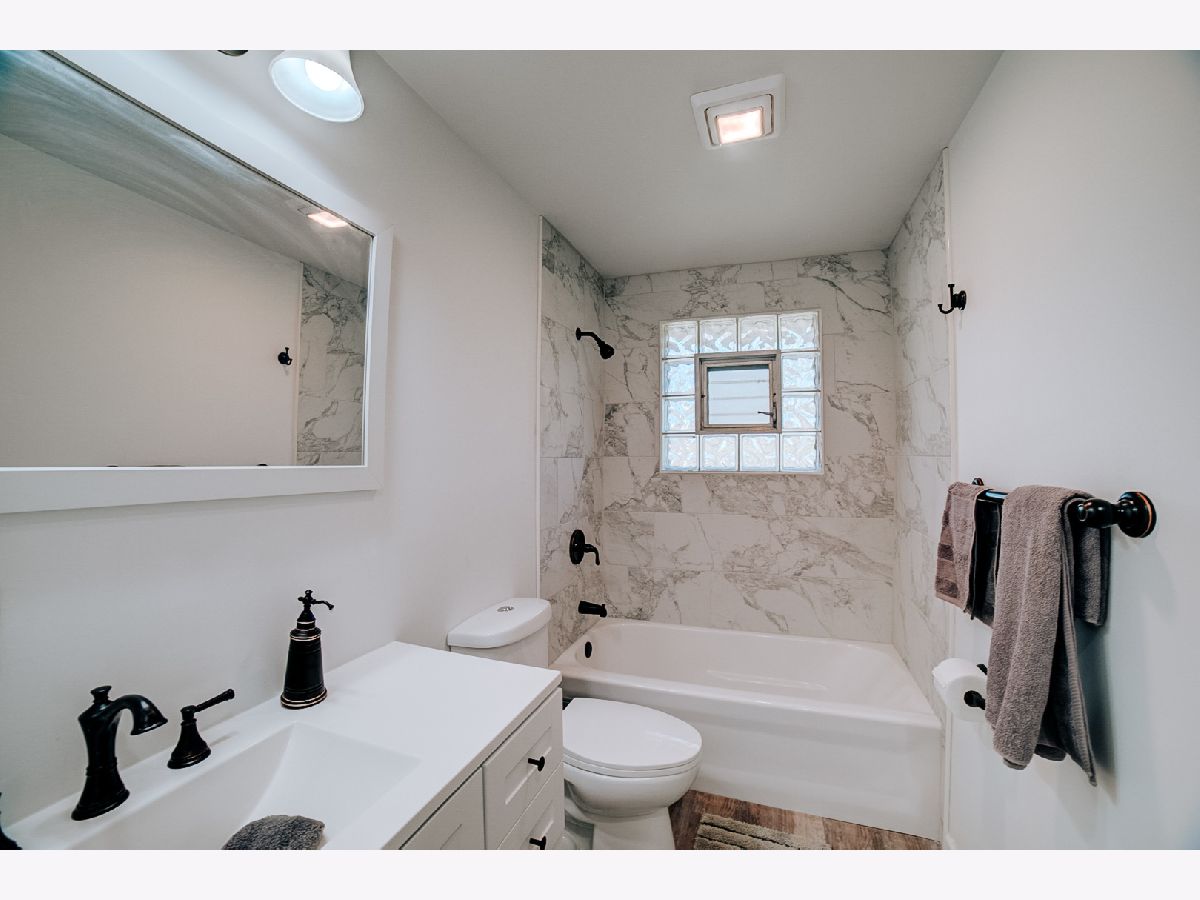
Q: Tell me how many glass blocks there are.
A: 12